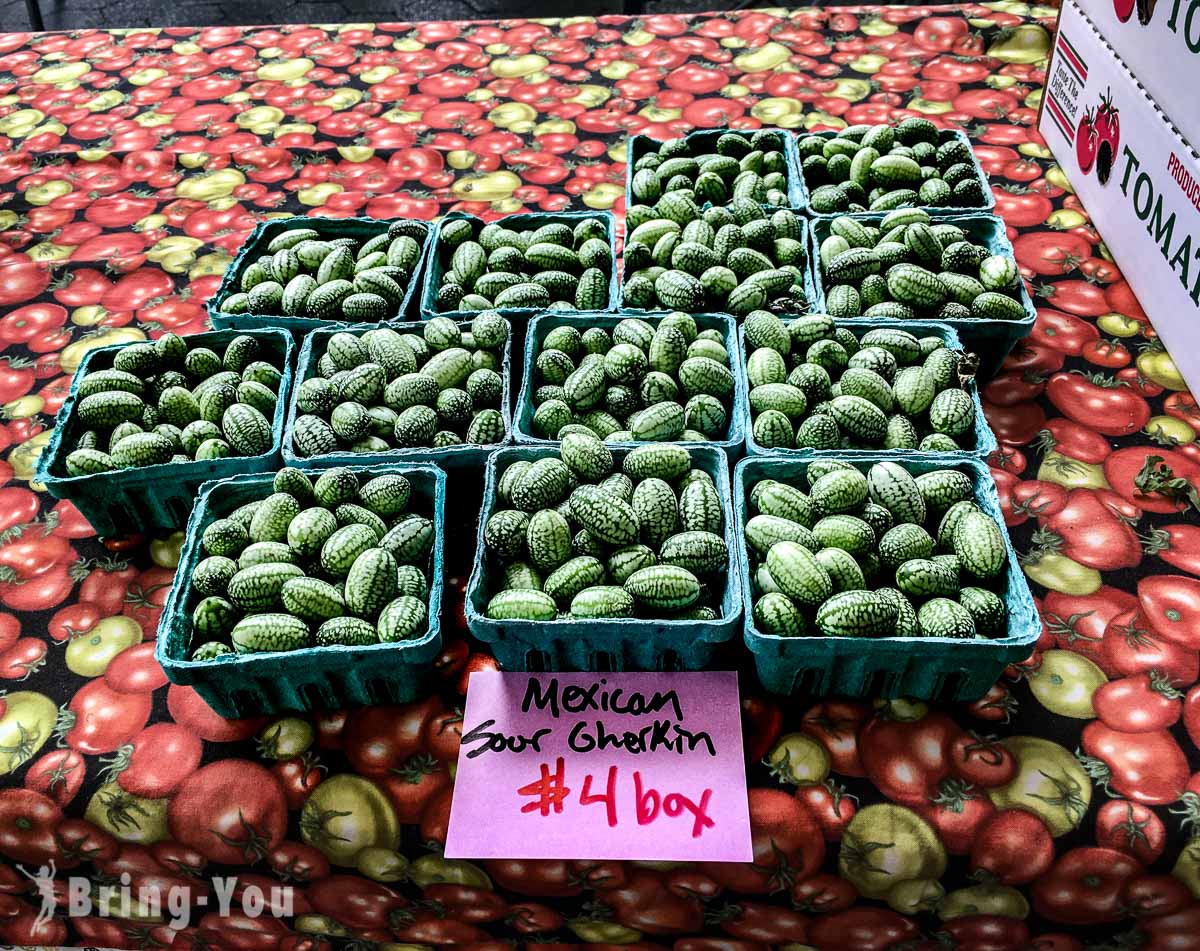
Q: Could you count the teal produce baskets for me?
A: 13